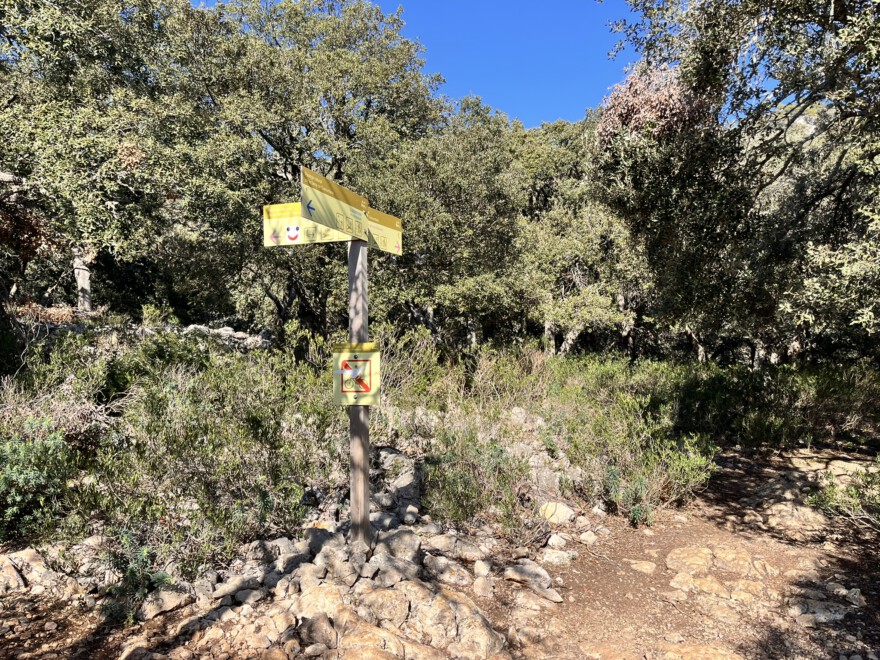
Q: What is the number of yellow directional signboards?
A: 3